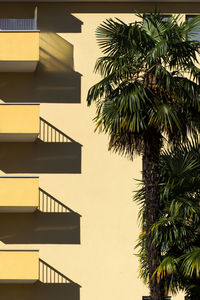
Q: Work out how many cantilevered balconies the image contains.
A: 4